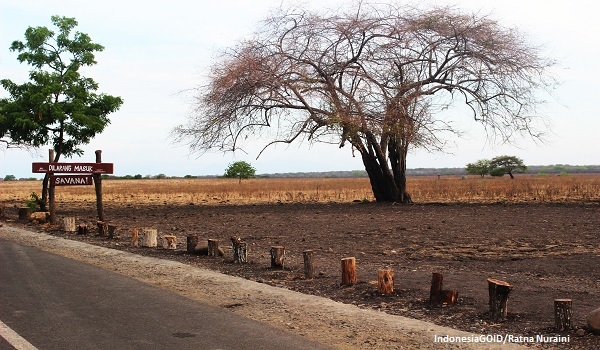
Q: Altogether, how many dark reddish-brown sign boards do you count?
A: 2